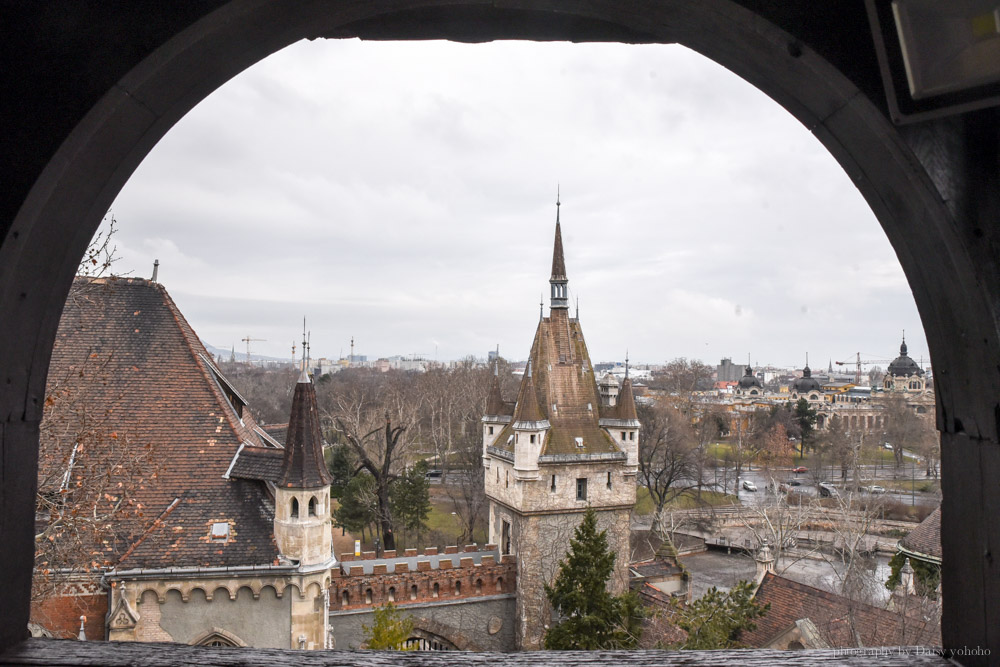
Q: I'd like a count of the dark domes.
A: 3